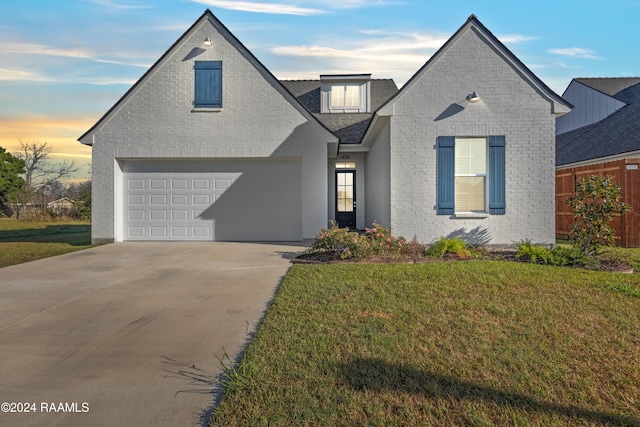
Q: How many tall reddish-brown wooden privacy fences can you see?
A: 1